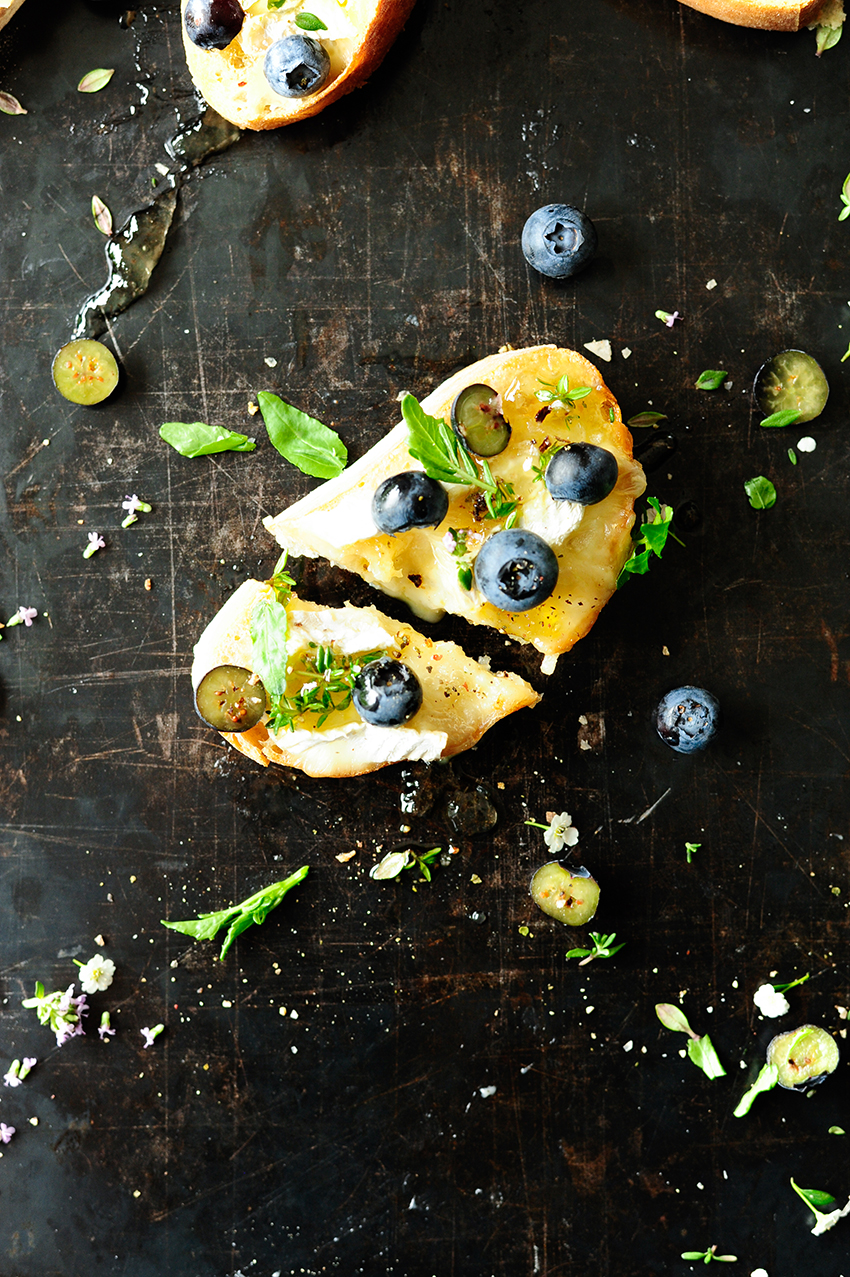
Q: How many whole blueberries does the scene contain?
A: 8